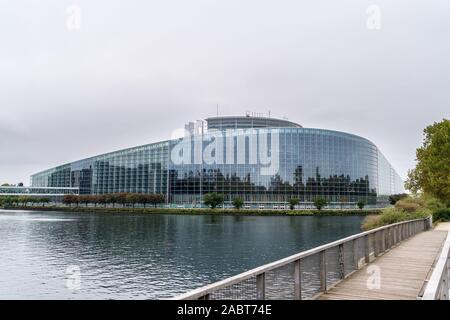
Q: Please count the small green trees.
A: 5